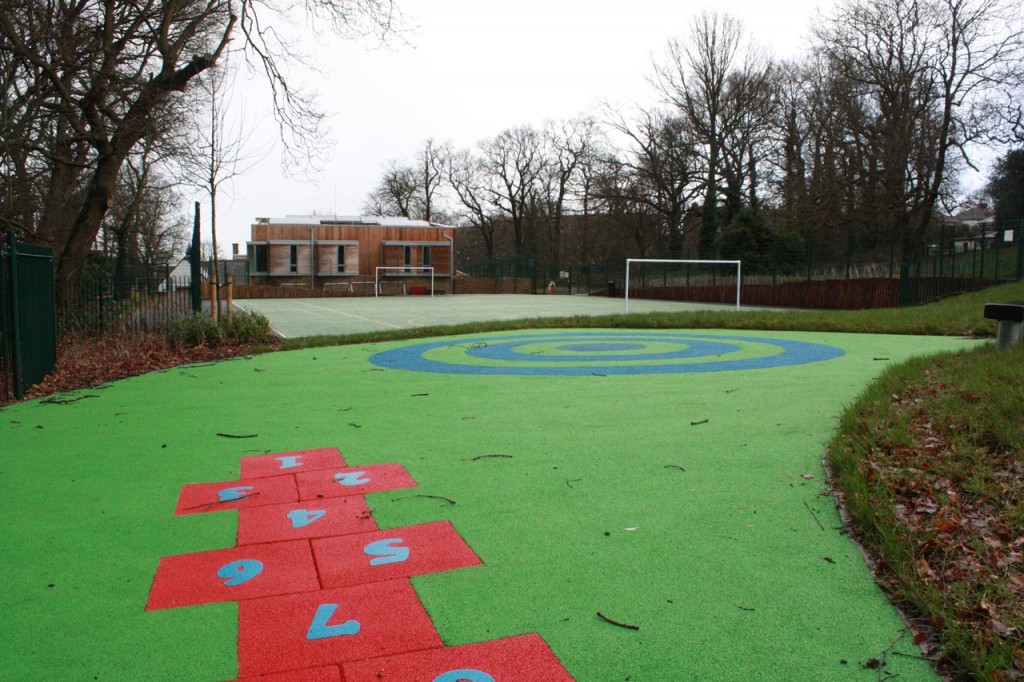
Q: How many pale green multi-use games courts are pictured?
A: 1